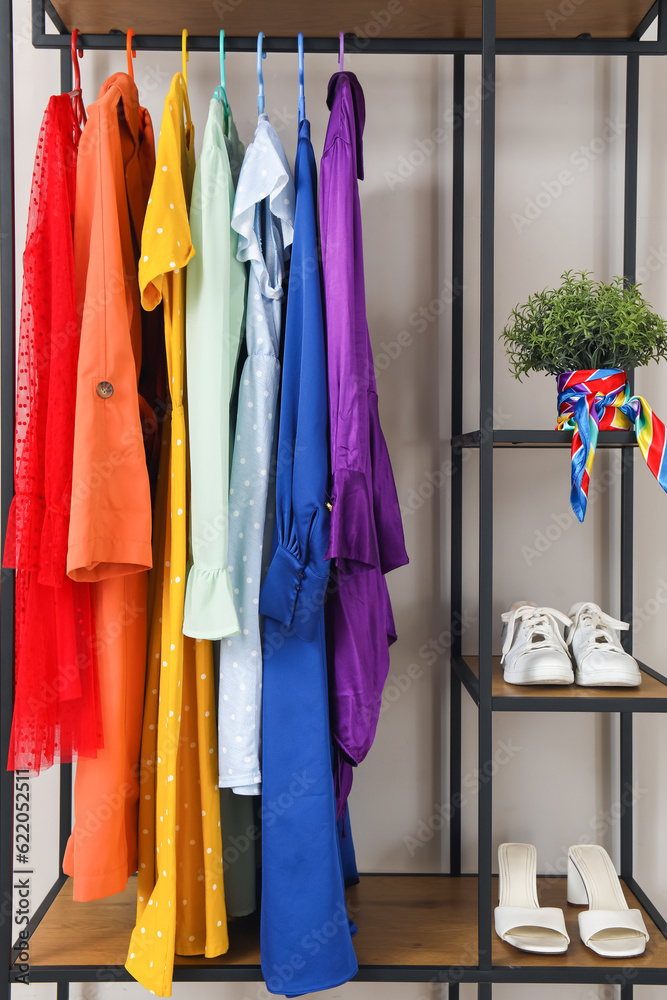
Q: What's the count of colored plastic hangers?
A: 7